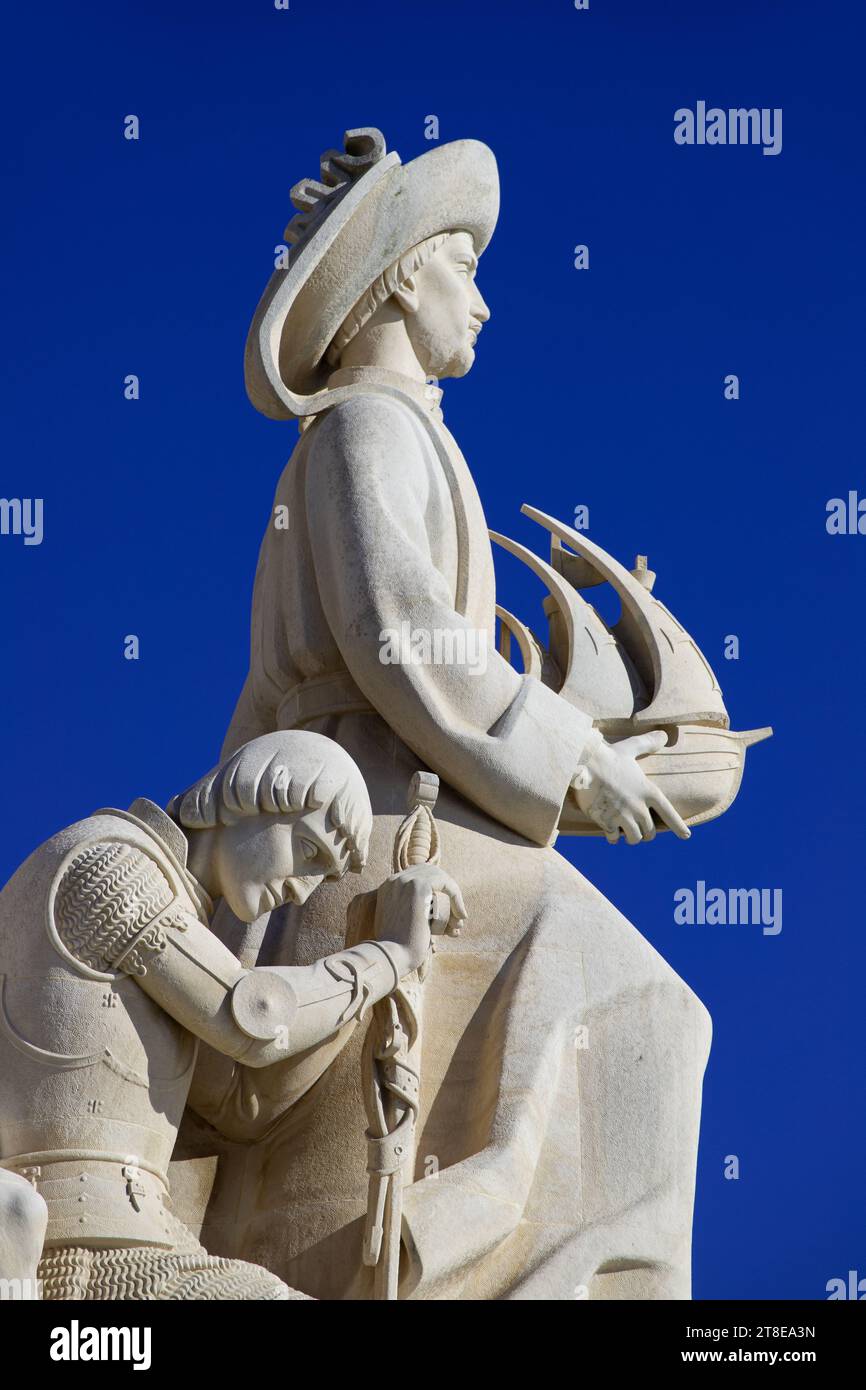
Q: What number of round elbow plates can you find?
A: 1